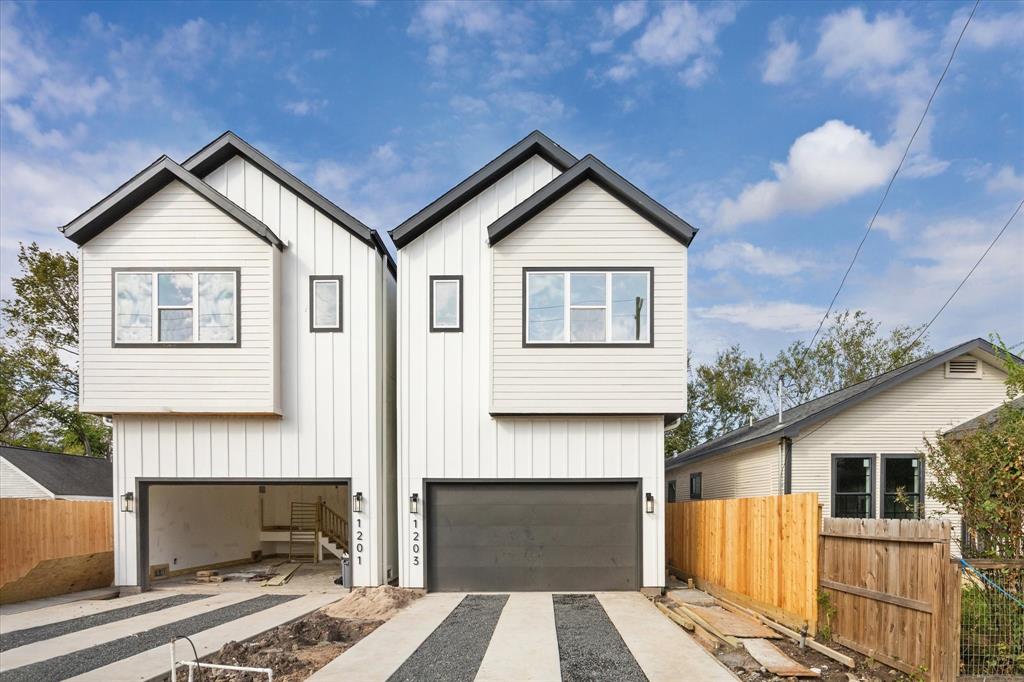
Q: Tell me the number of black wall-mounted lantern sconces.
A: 4